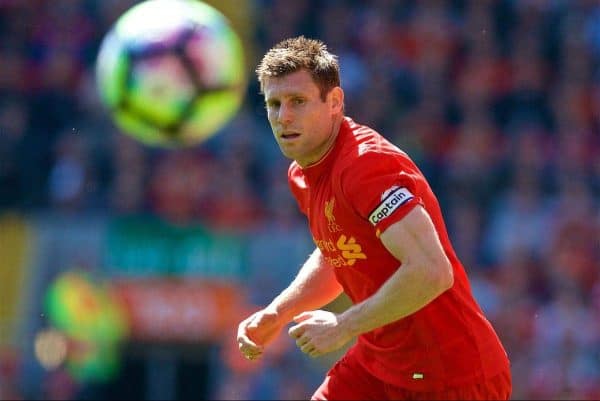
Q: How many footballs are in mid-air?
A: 1